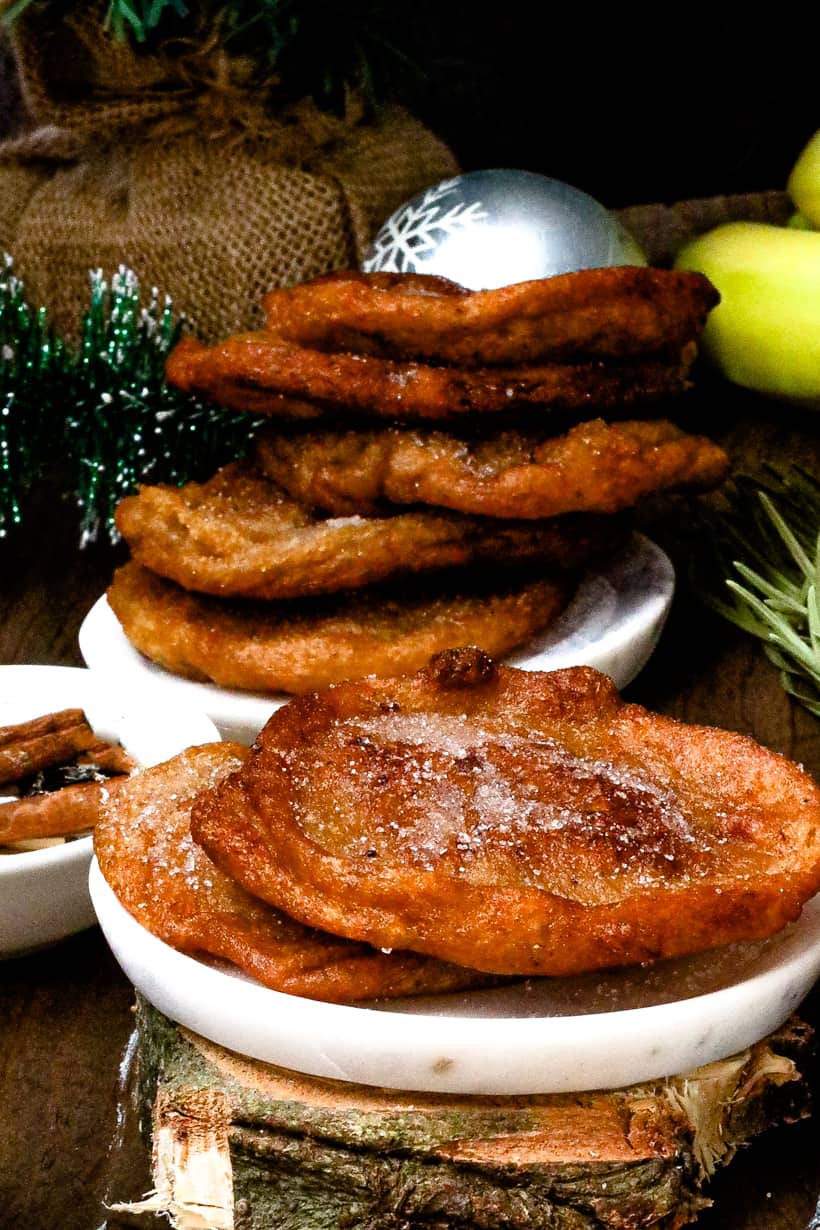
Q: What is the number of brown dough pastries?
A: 7